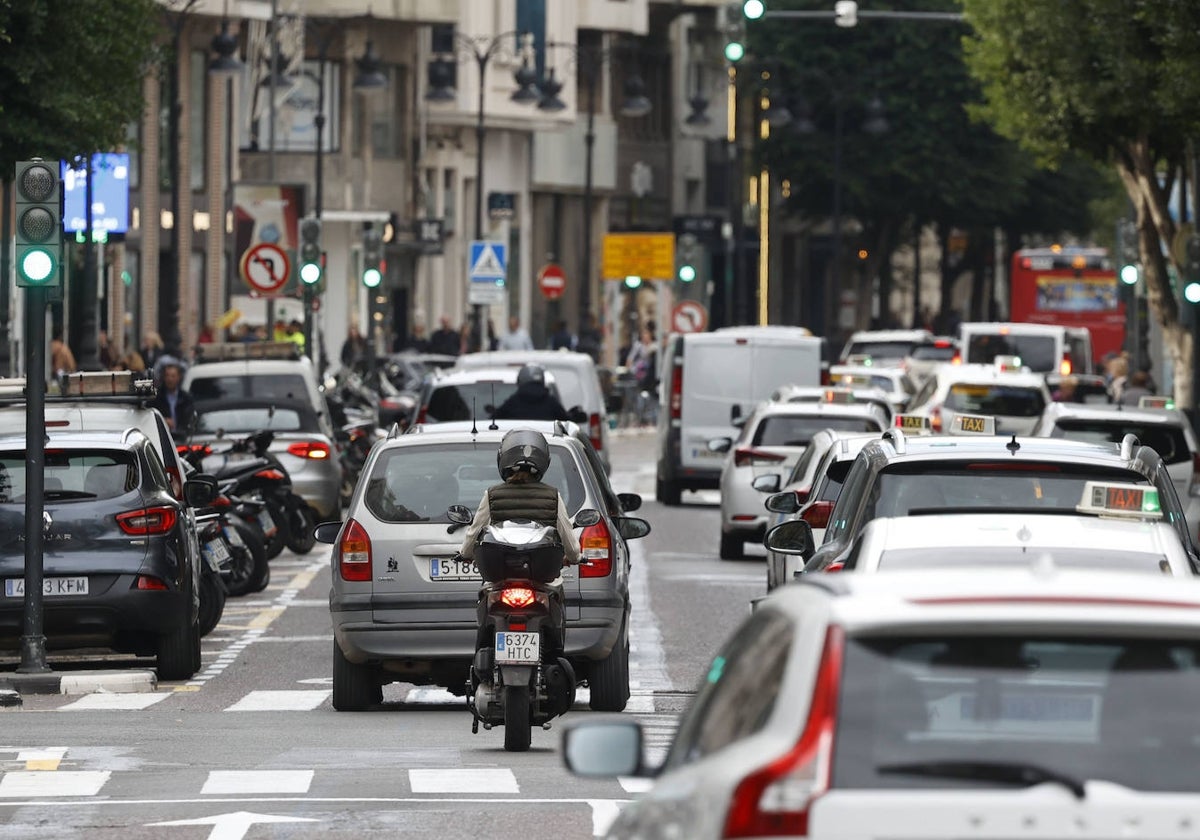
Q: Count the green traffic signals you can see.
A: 9